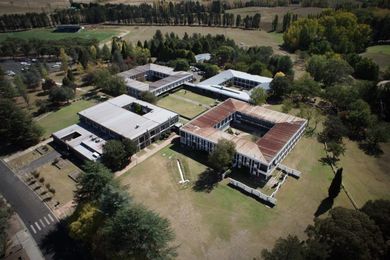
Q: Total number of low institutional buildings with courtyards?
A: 4